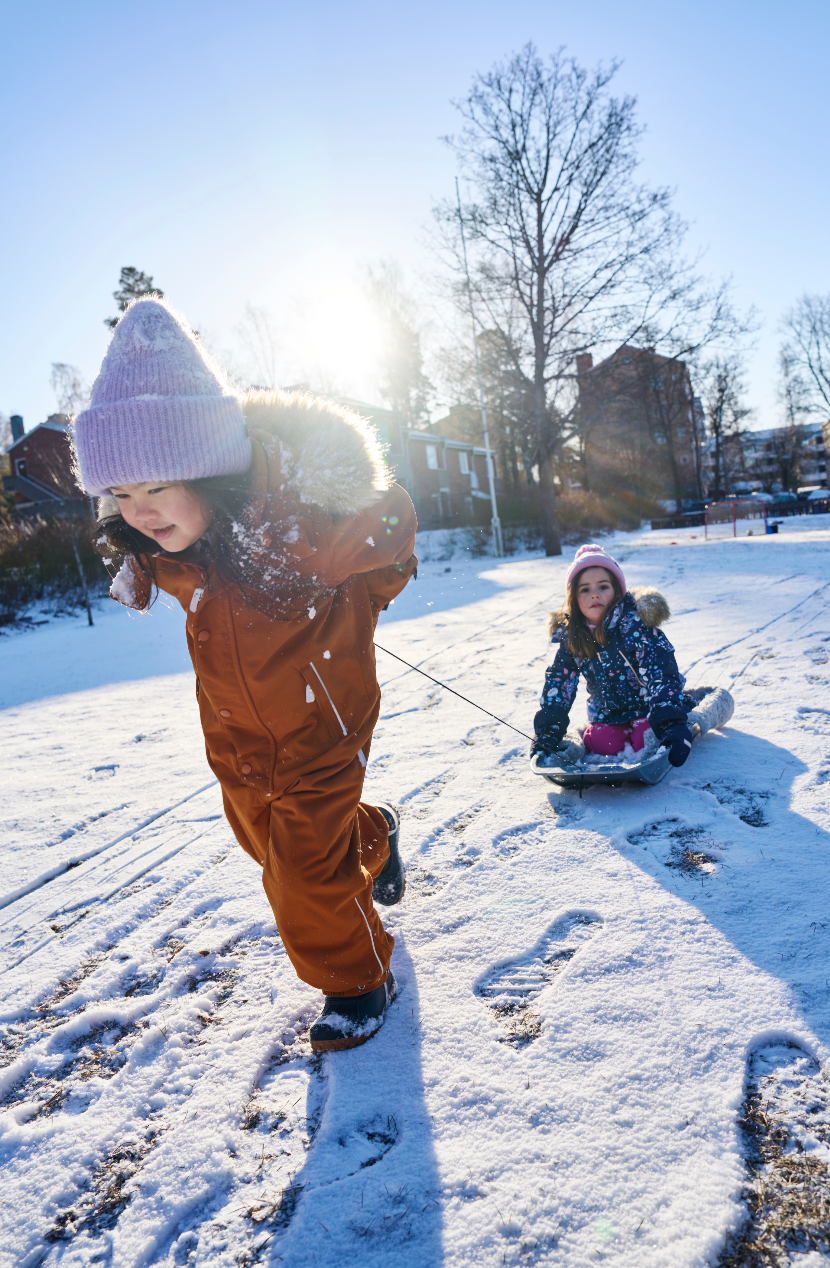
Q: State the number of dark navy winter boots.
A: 2